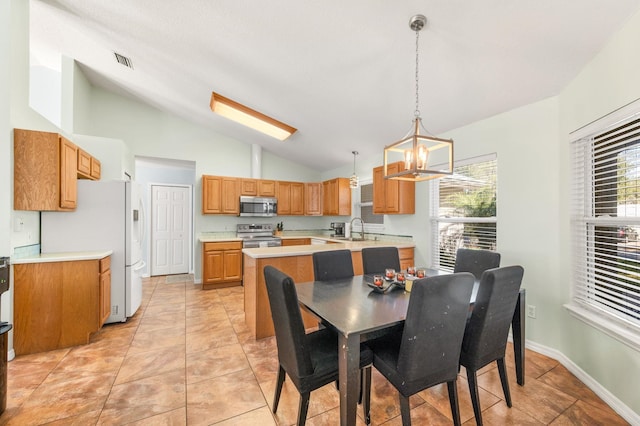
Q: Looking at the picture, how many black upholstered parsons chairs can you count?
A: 6